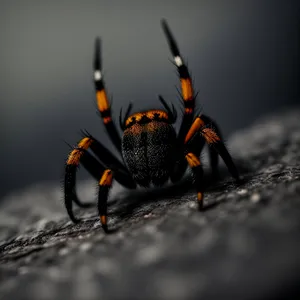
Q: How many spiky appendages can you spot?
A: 8